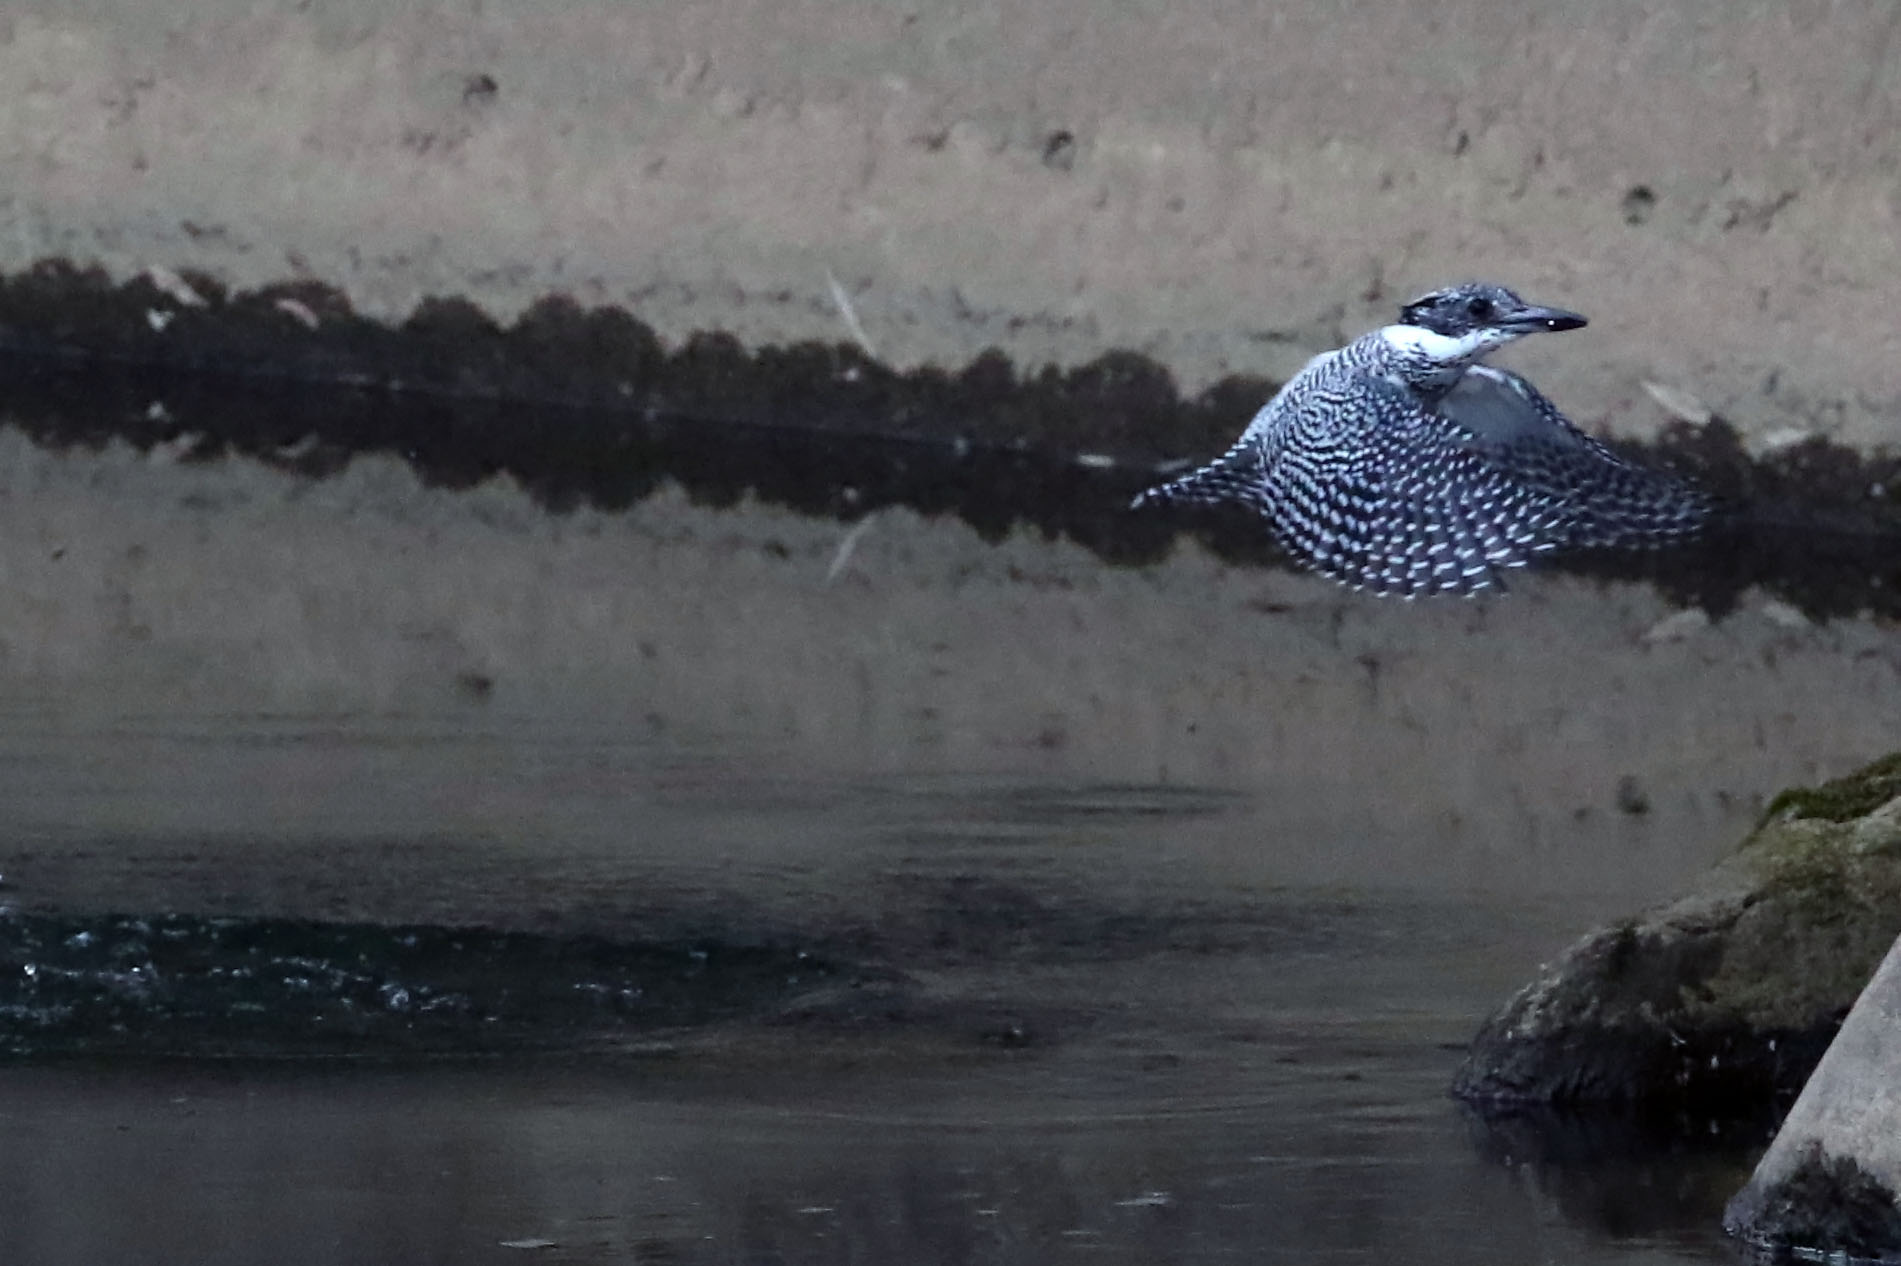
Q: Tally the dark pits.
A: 3